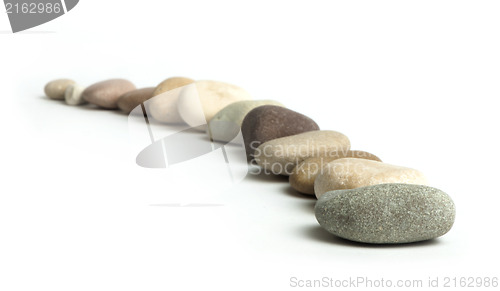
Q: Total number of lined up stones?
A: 12